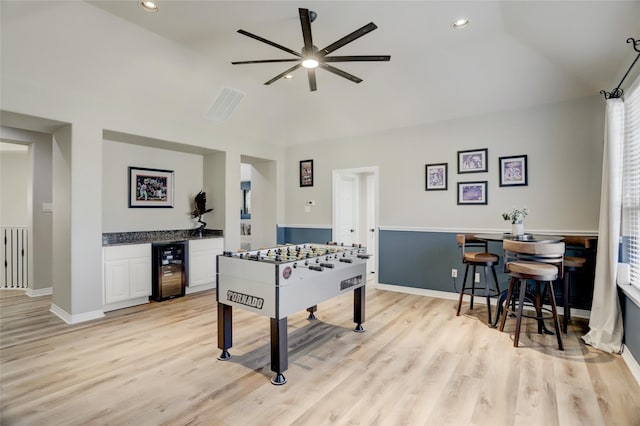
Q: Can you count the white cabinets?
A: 2